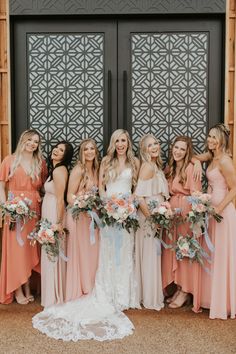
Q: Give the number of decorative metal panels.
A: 2